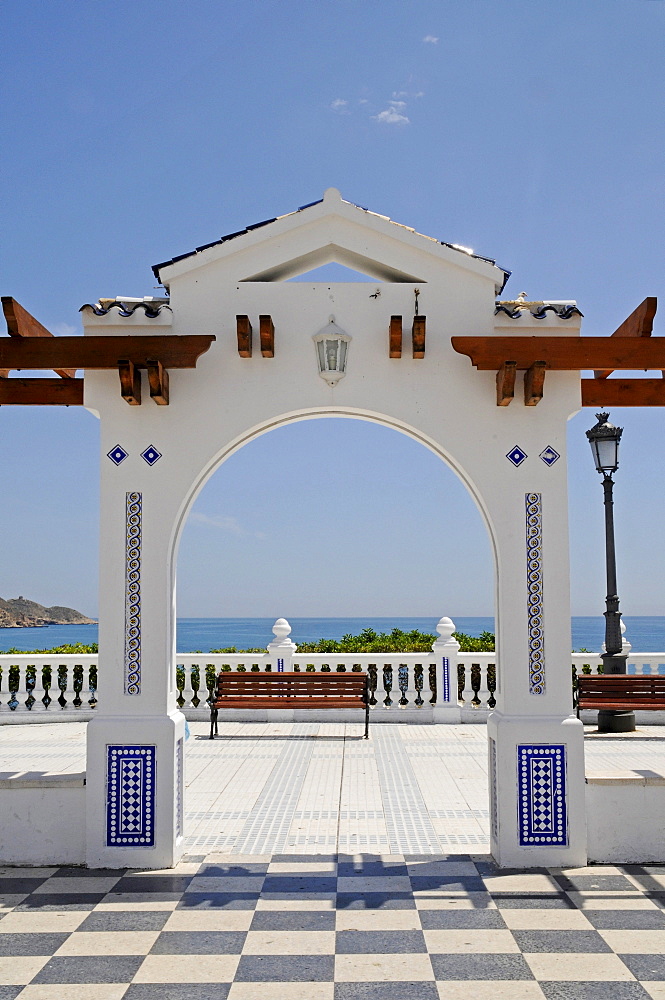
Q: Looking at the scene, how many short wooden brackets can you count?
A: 8